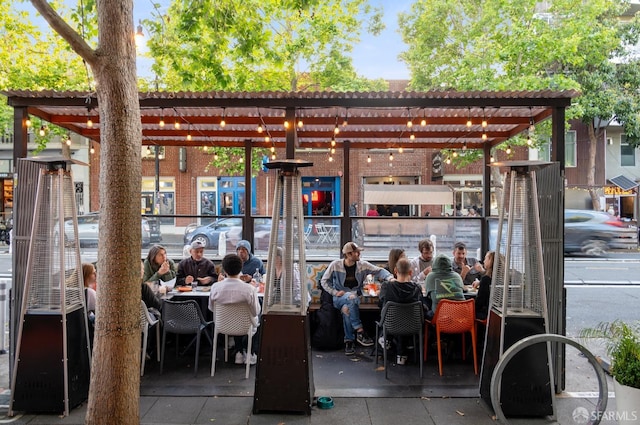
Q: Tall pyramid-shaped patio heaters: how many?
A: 3